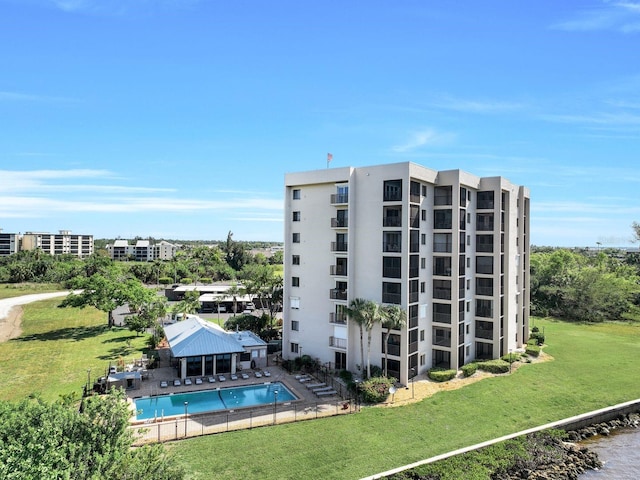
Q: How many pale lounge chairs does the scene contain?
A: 15